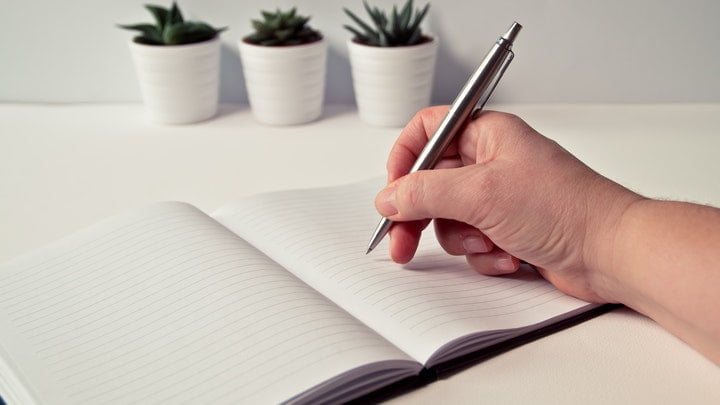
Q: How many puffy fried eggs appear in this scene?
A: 0